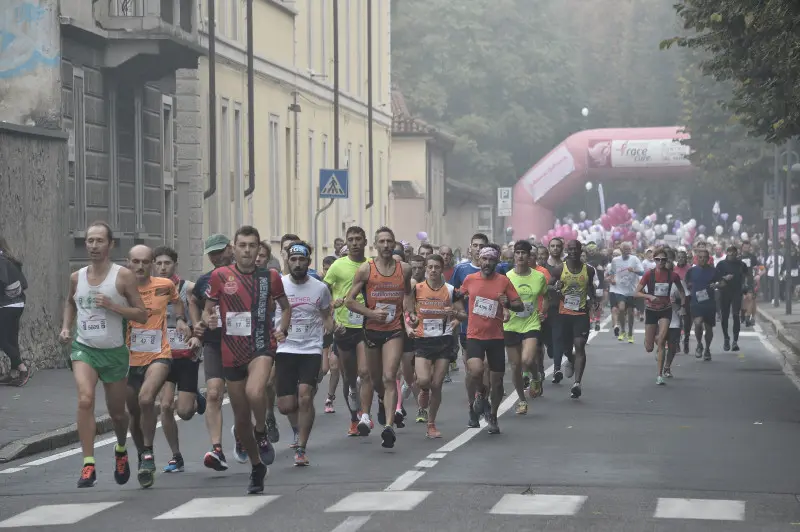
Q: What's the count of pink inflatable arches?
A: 1